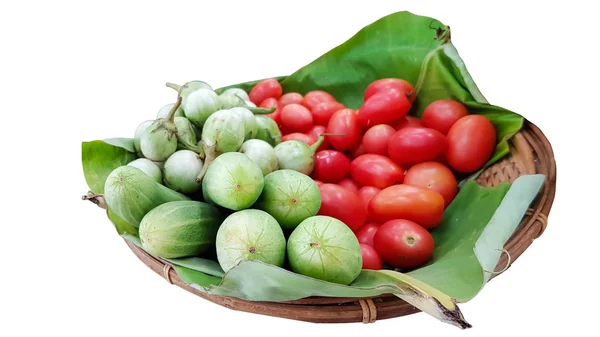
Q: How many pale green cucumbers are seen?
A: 6